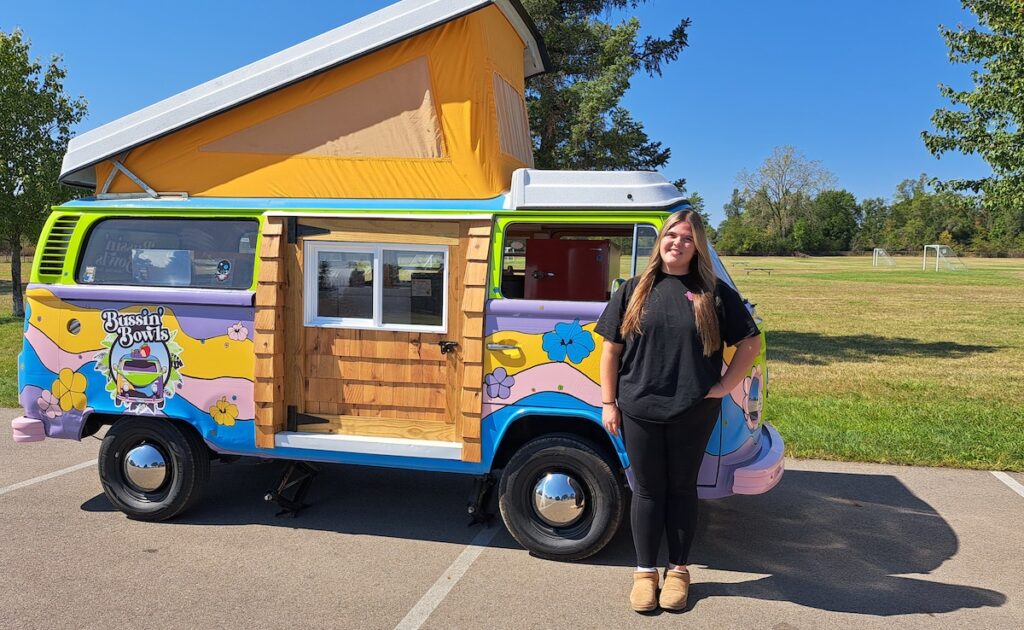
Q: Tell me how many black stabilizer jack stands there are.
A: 2